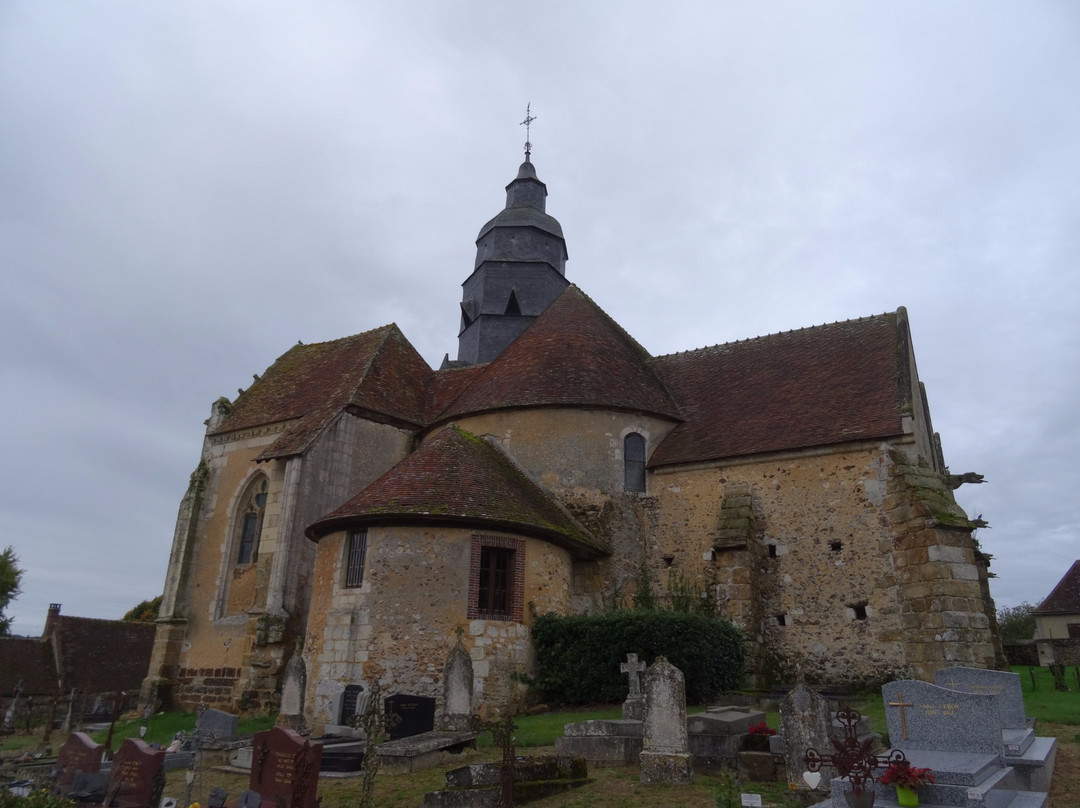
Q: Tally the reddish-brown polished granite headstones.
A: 3